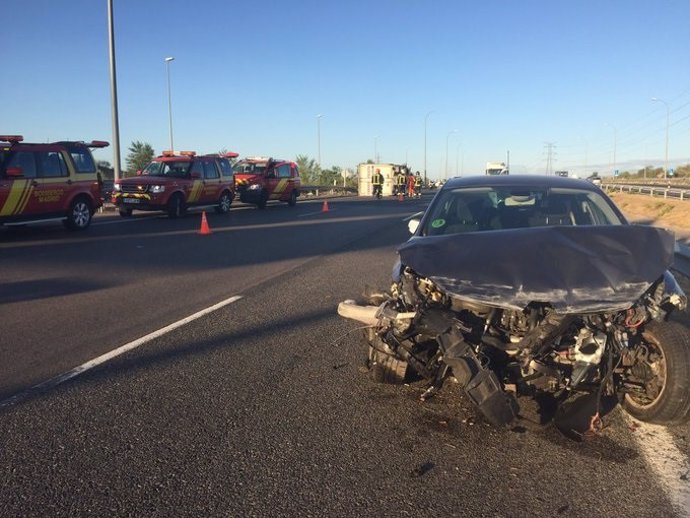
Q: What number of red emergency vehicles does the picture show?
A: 3